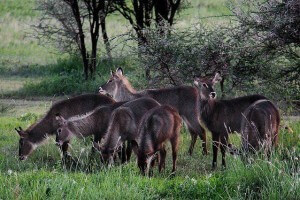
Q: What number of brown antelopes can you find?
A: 7